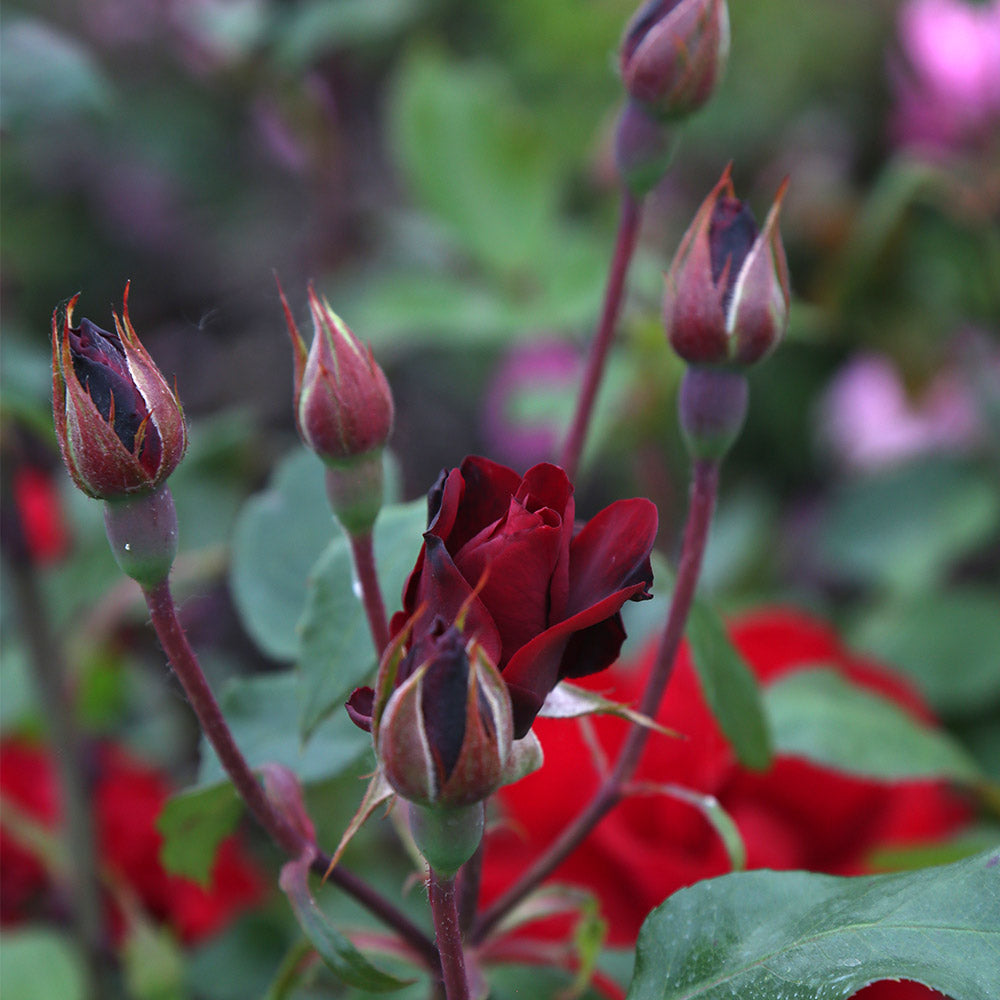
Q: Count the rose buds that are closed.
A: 5